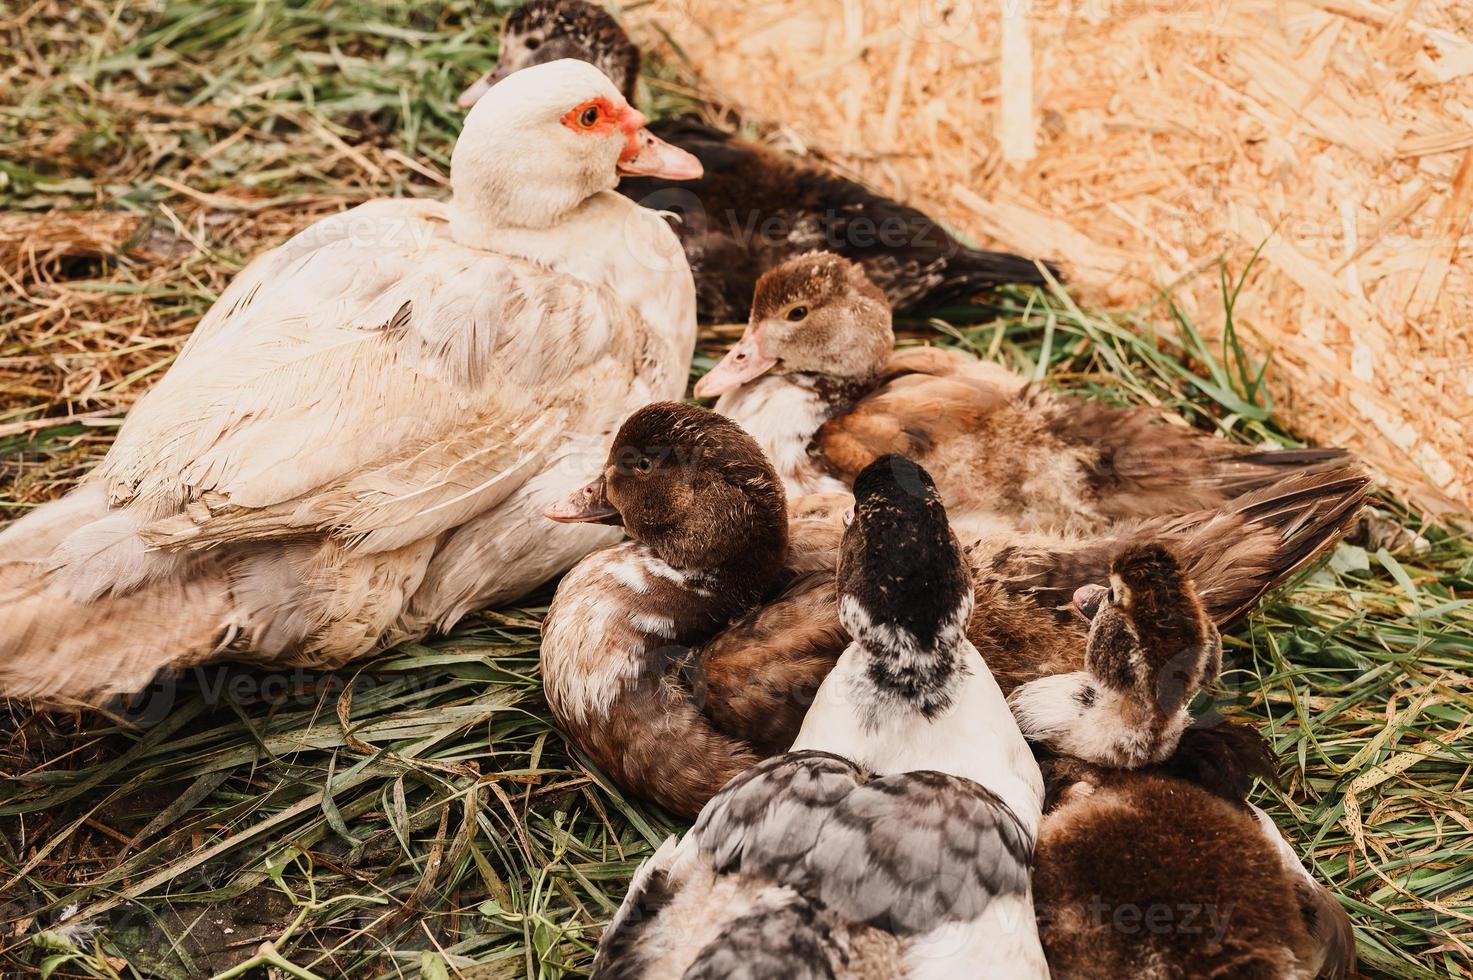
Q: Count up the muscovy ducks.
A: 6